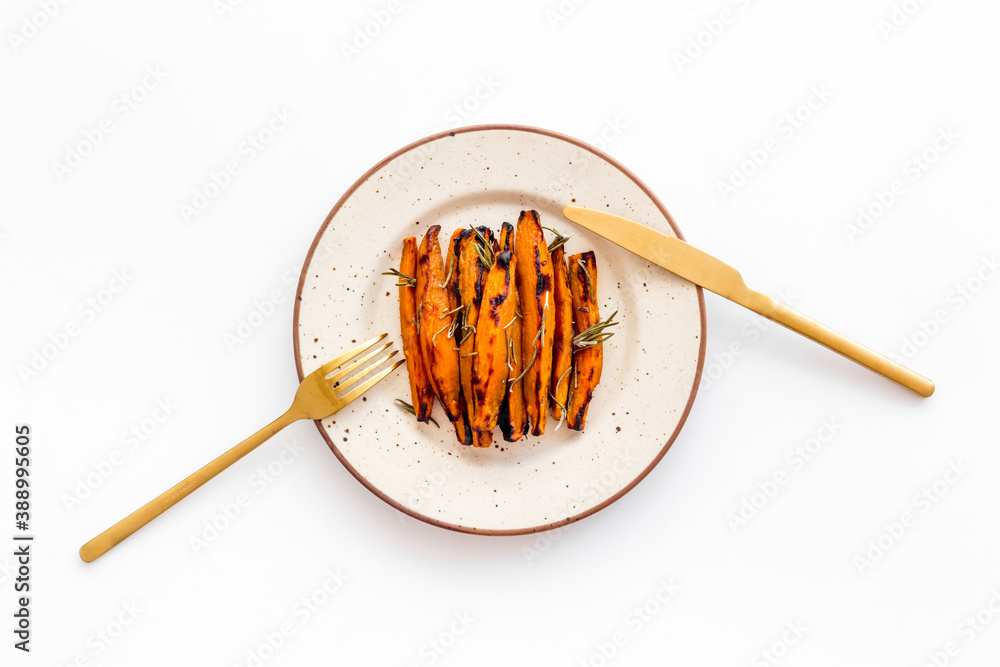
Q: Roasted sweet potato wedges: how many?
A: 9